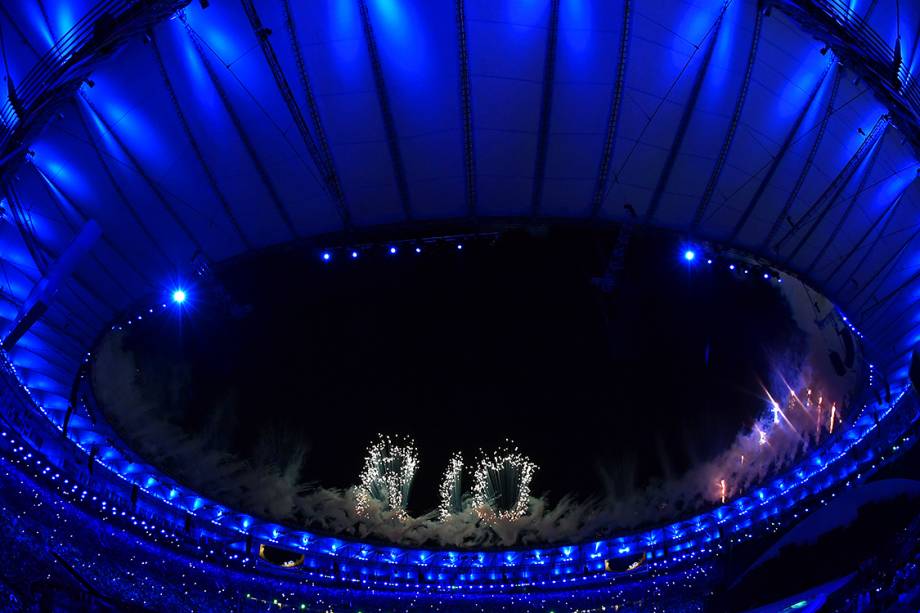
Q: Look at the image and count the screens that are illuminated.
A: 2